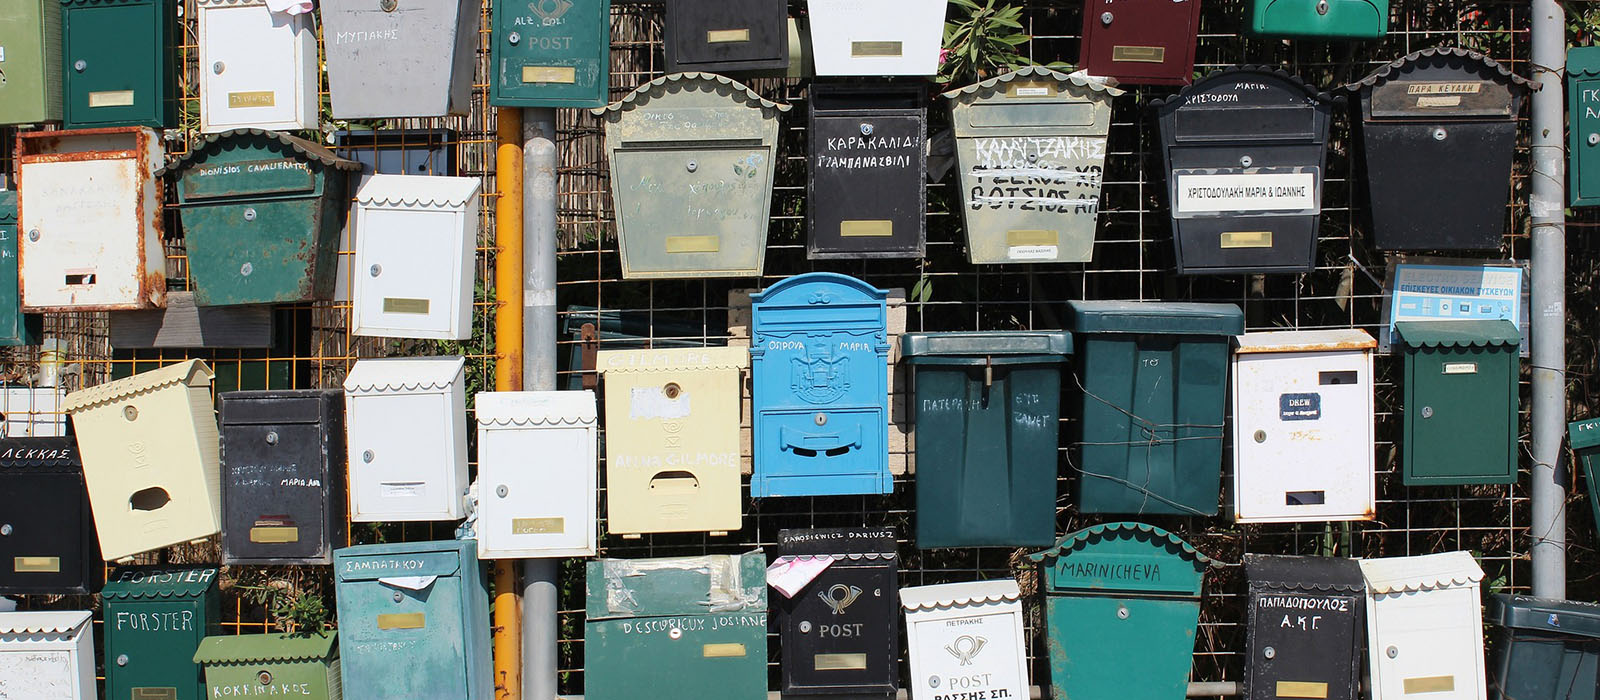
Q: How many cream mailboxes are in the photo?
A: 2